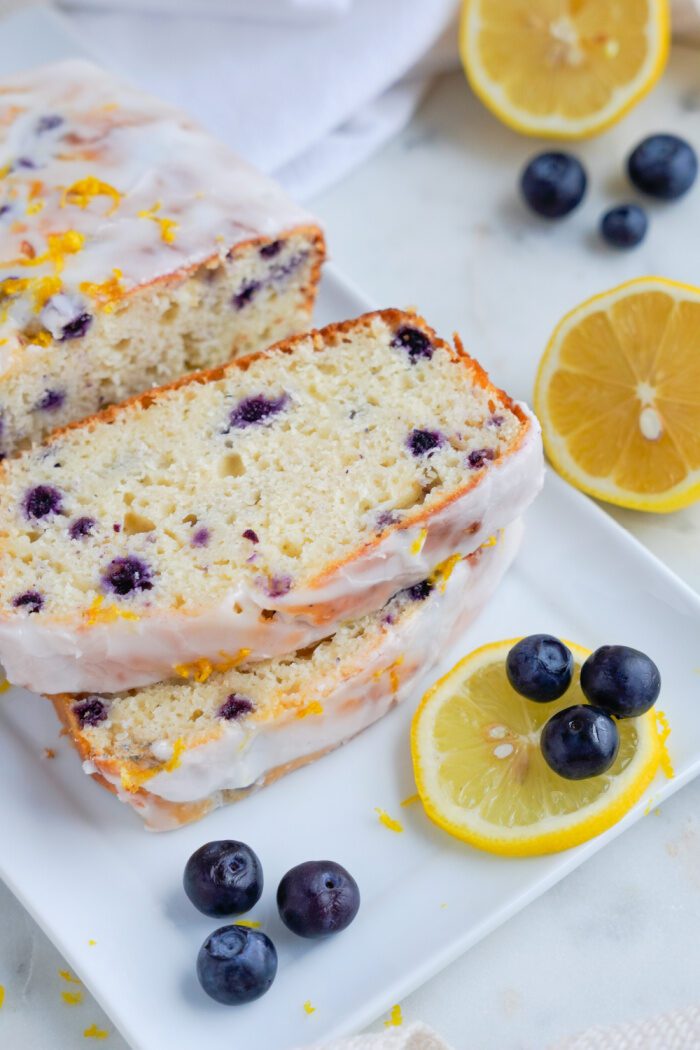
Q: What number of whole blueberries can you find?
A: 9